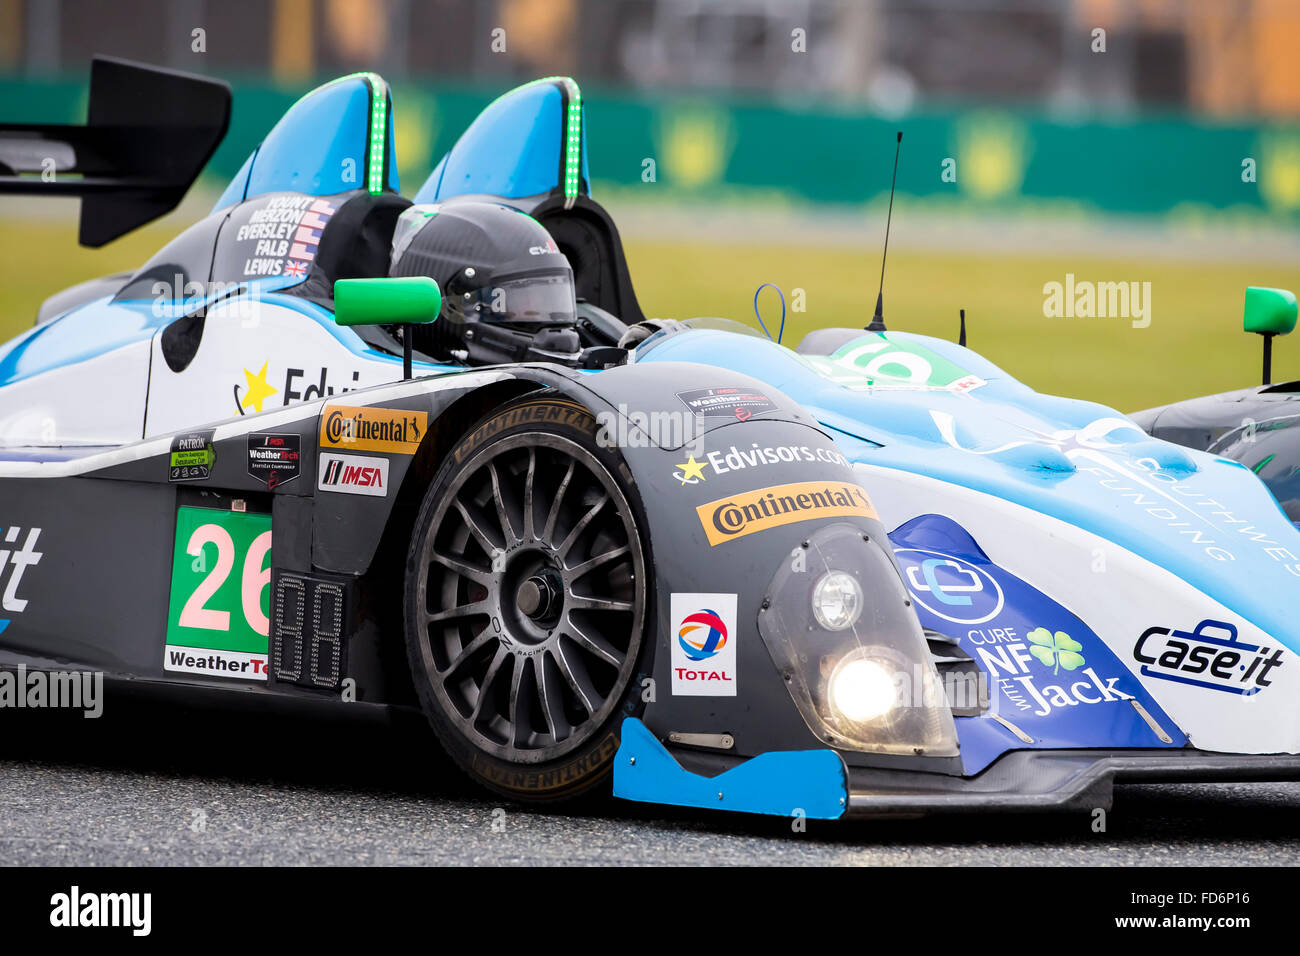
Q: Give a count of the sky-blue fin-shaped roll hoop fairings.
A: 2